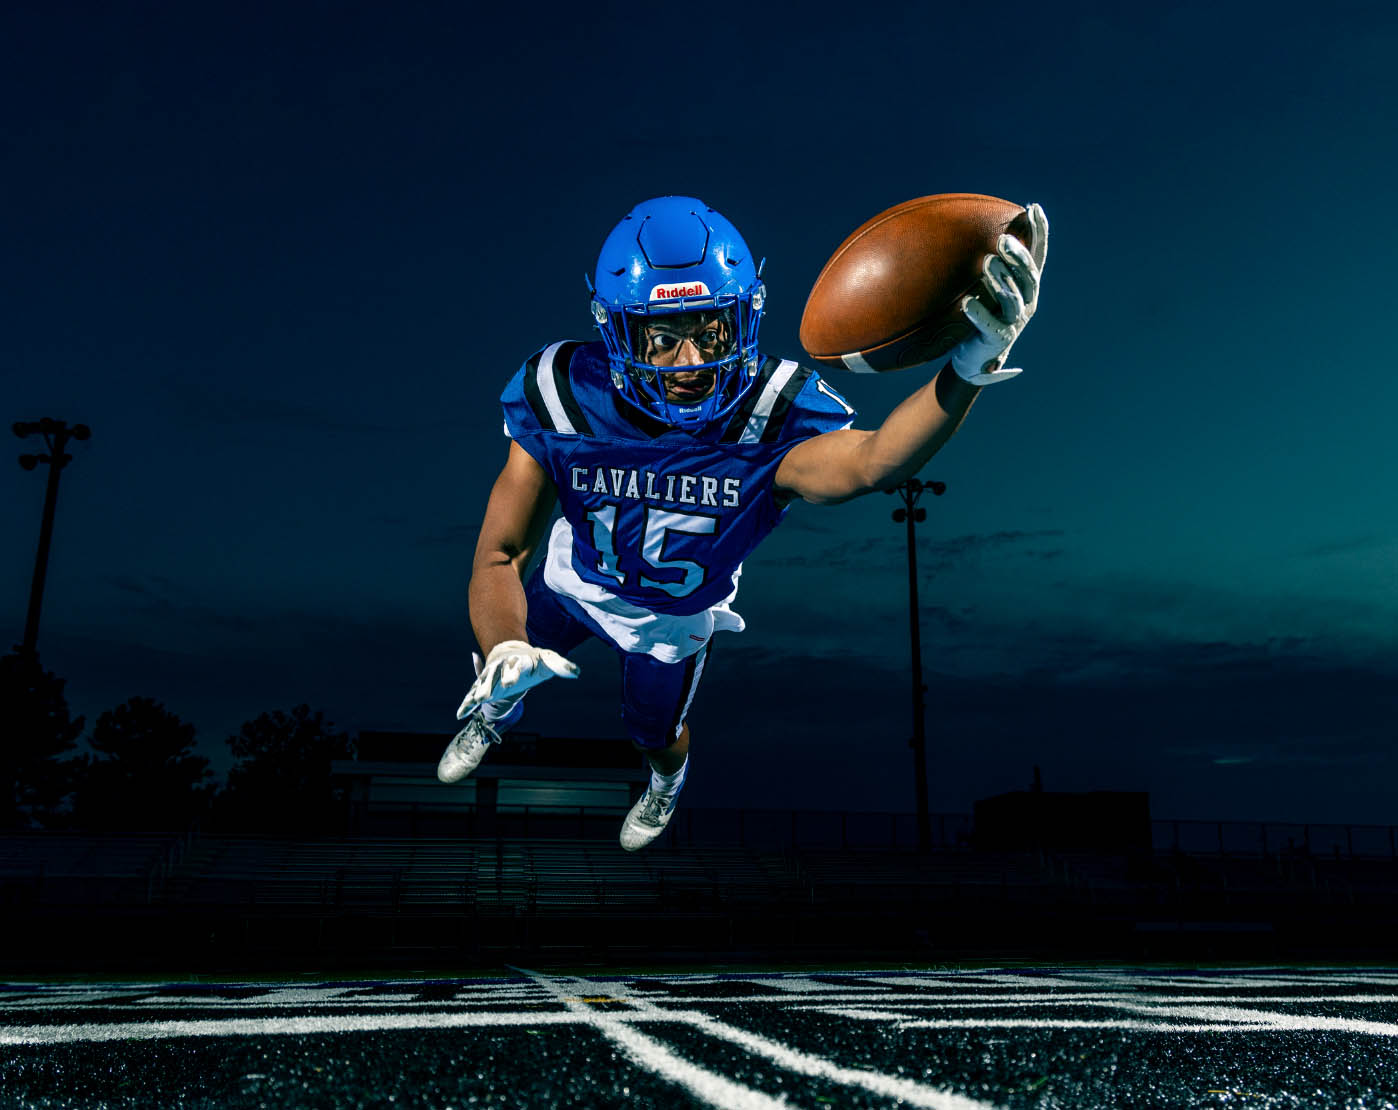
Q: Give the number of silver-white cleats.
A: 2